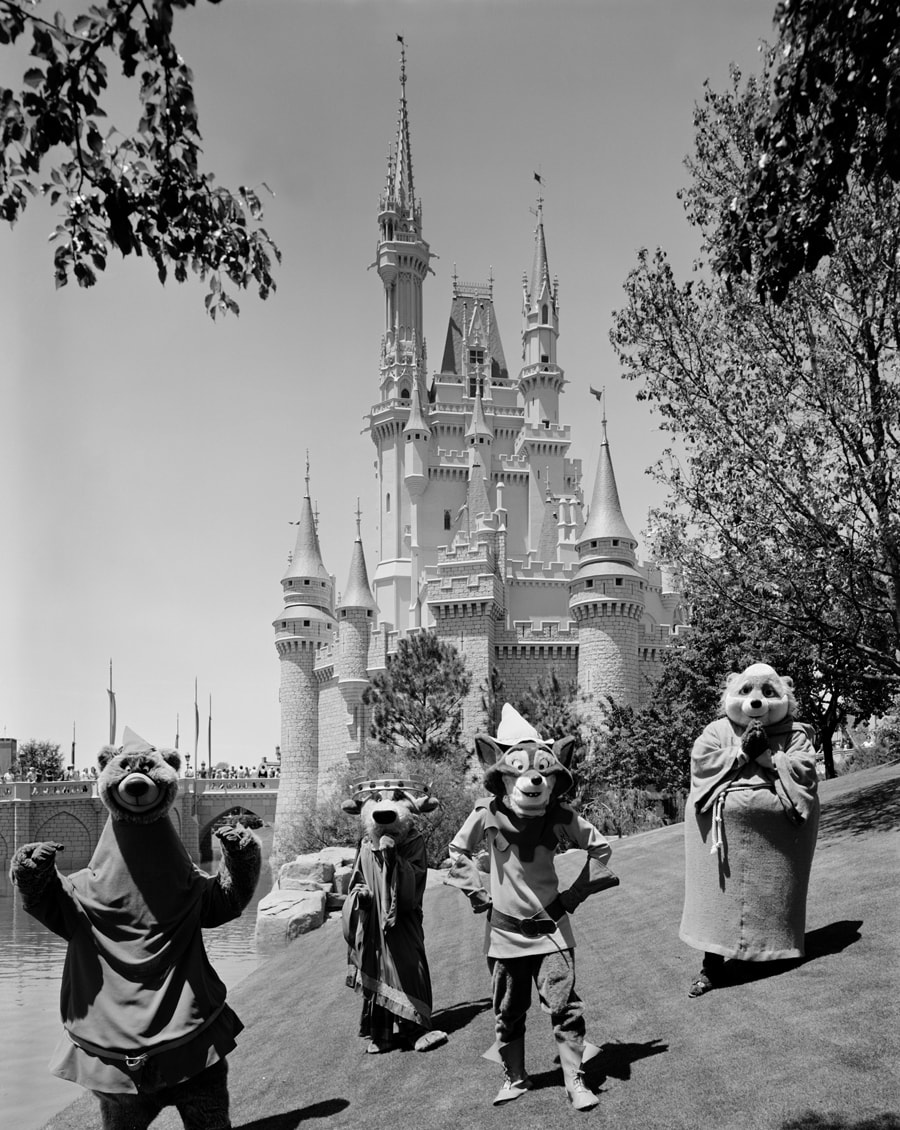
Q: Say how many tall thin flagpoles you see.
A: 5